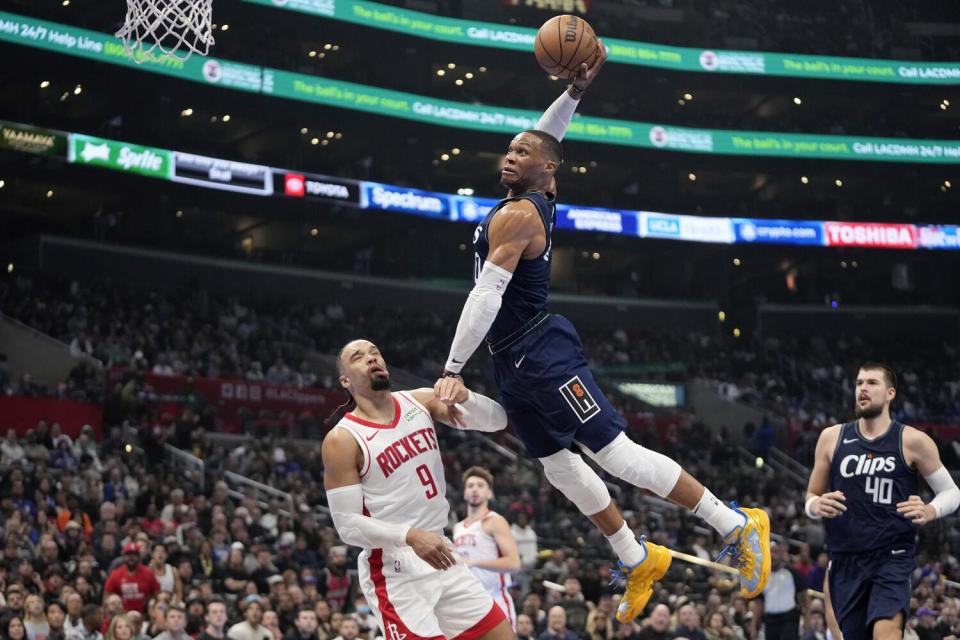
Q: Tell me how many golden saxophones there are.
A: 0